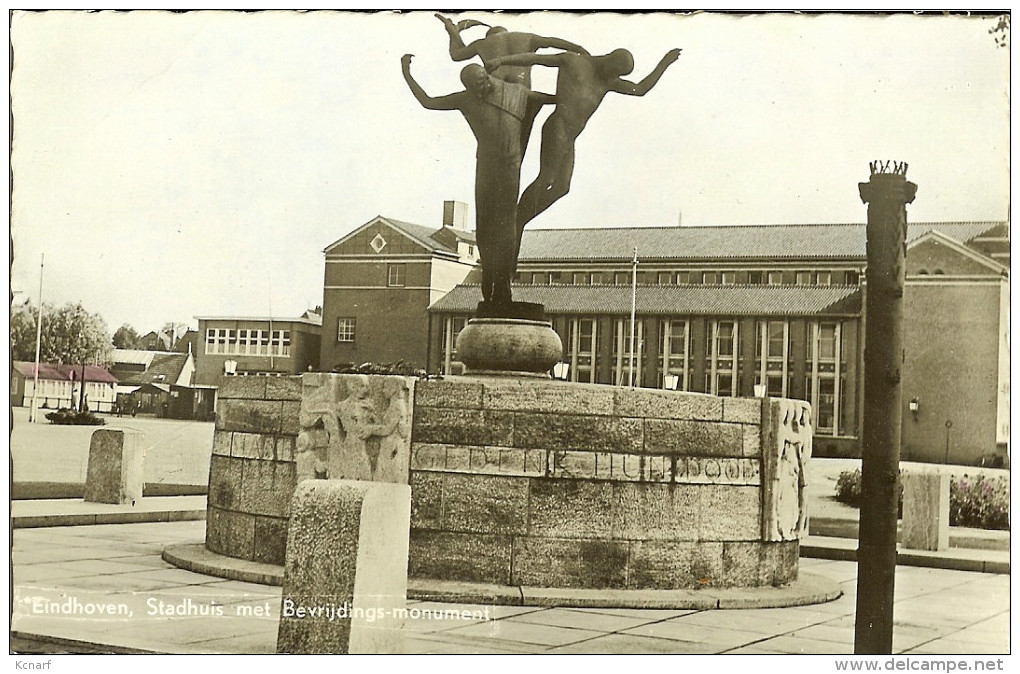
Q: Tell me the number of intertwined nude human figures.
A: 3